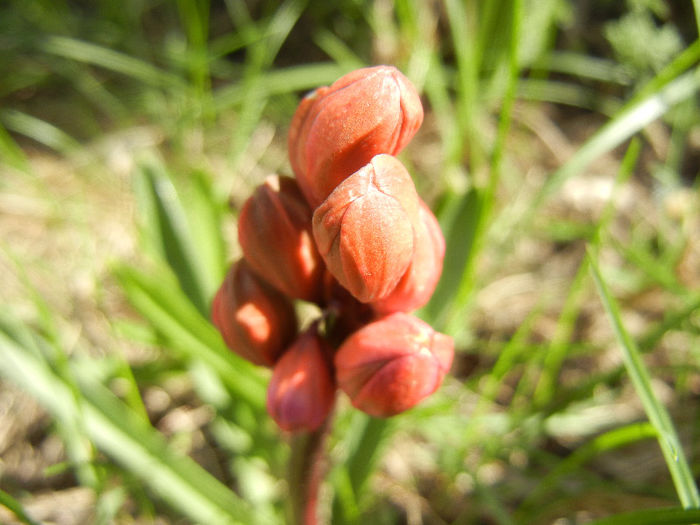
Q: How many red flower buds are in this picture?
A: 7